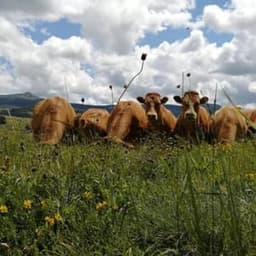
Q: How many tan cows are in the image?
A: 7